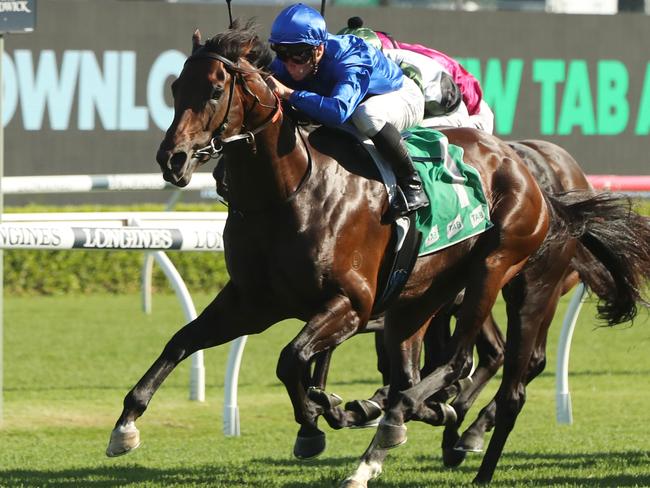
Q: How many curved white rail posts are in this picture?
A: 4